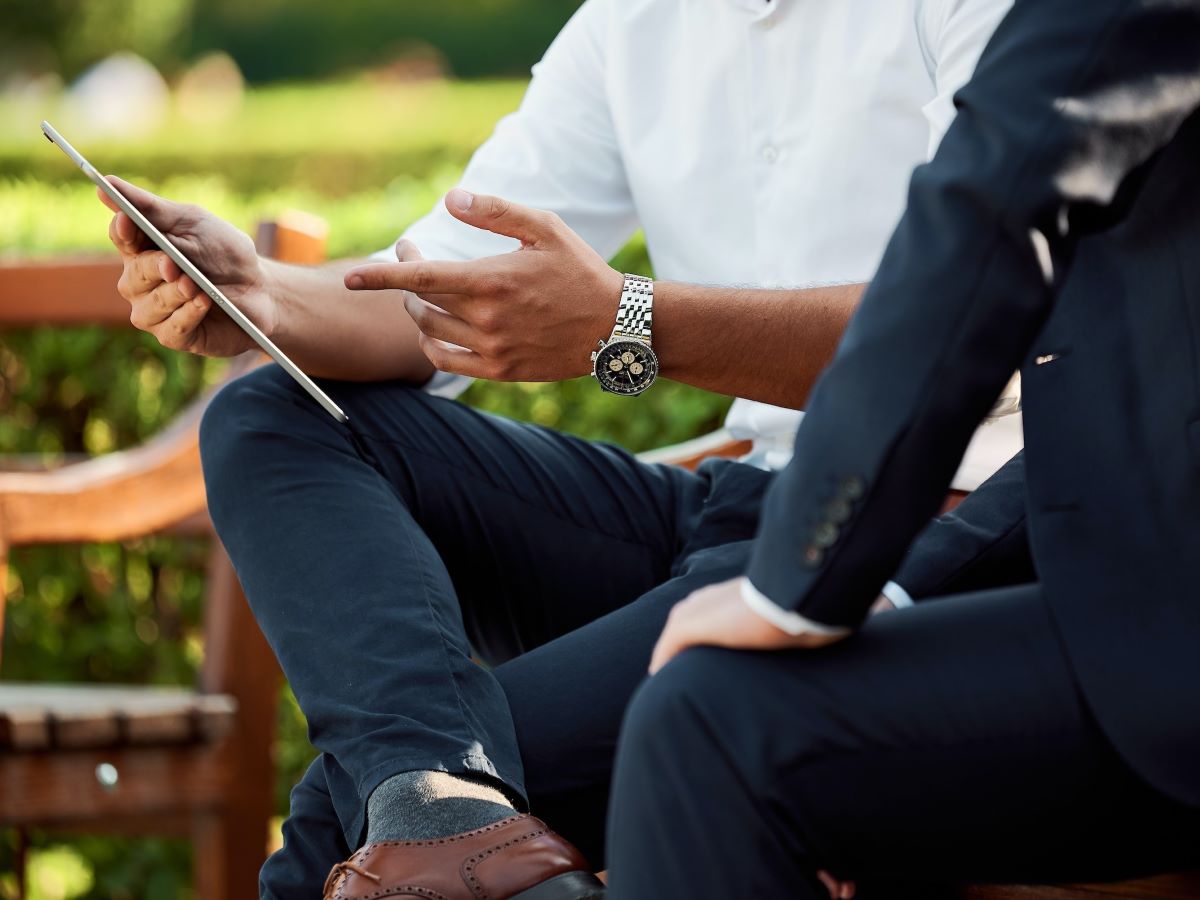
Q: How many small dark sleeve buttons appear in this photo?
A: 4